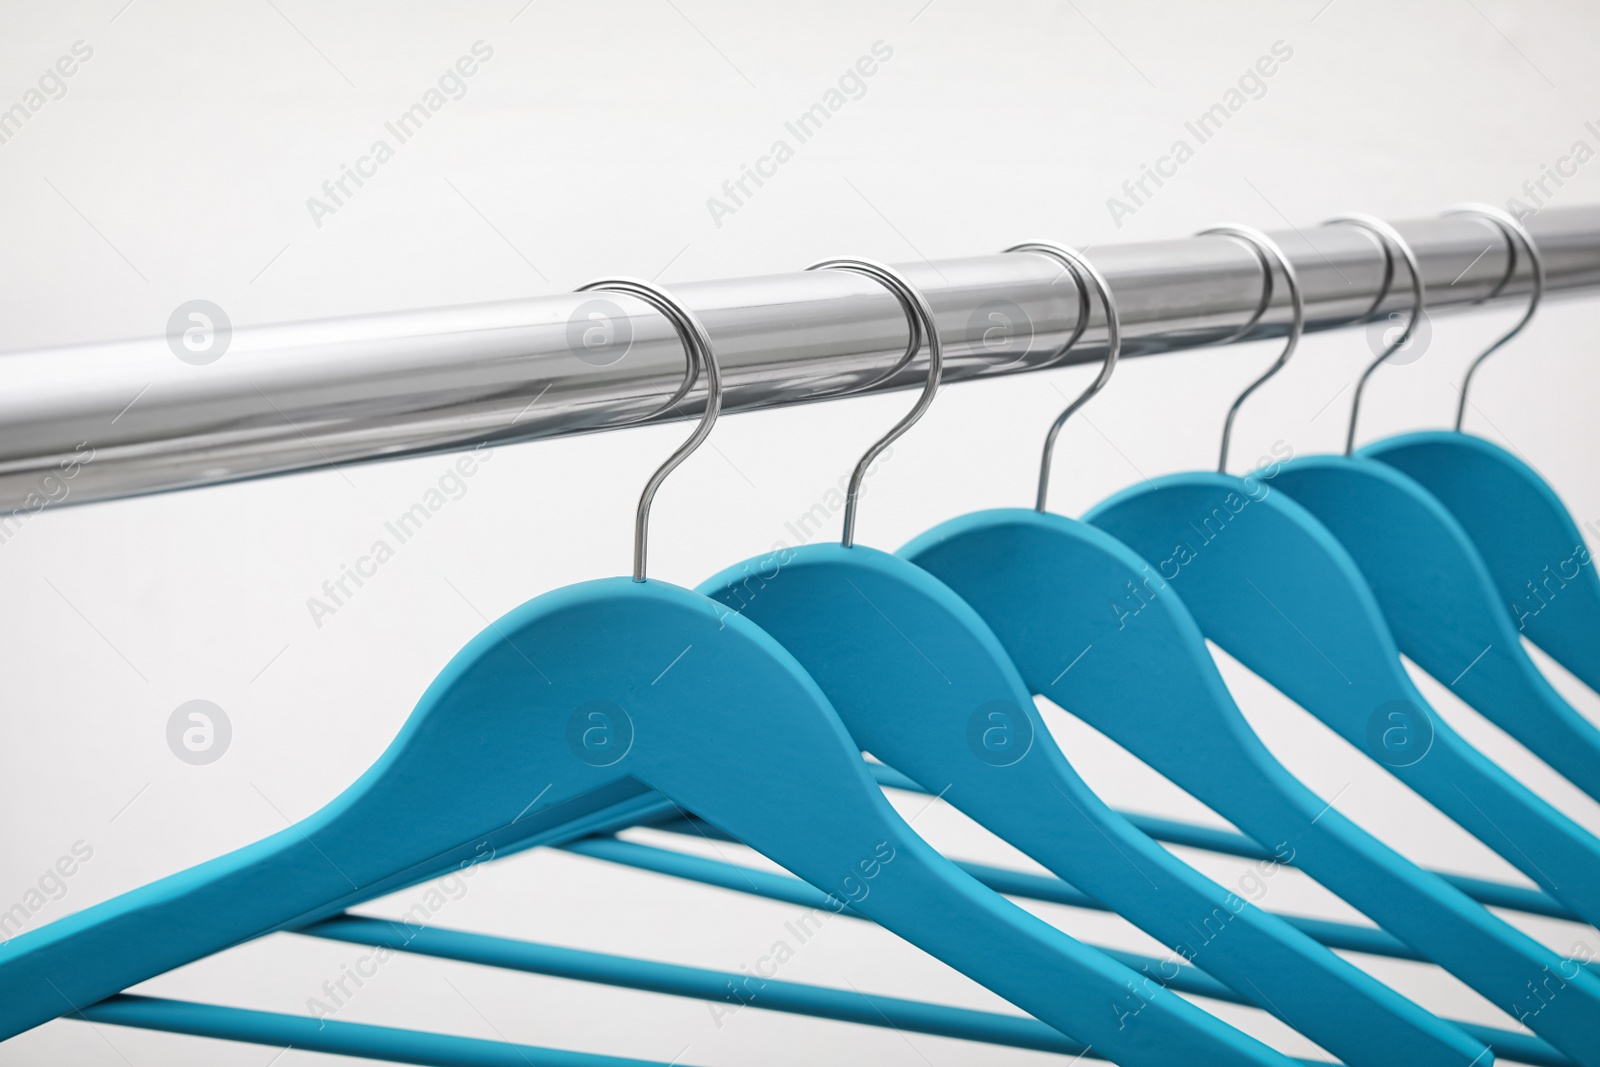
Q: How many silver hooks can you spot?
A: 6